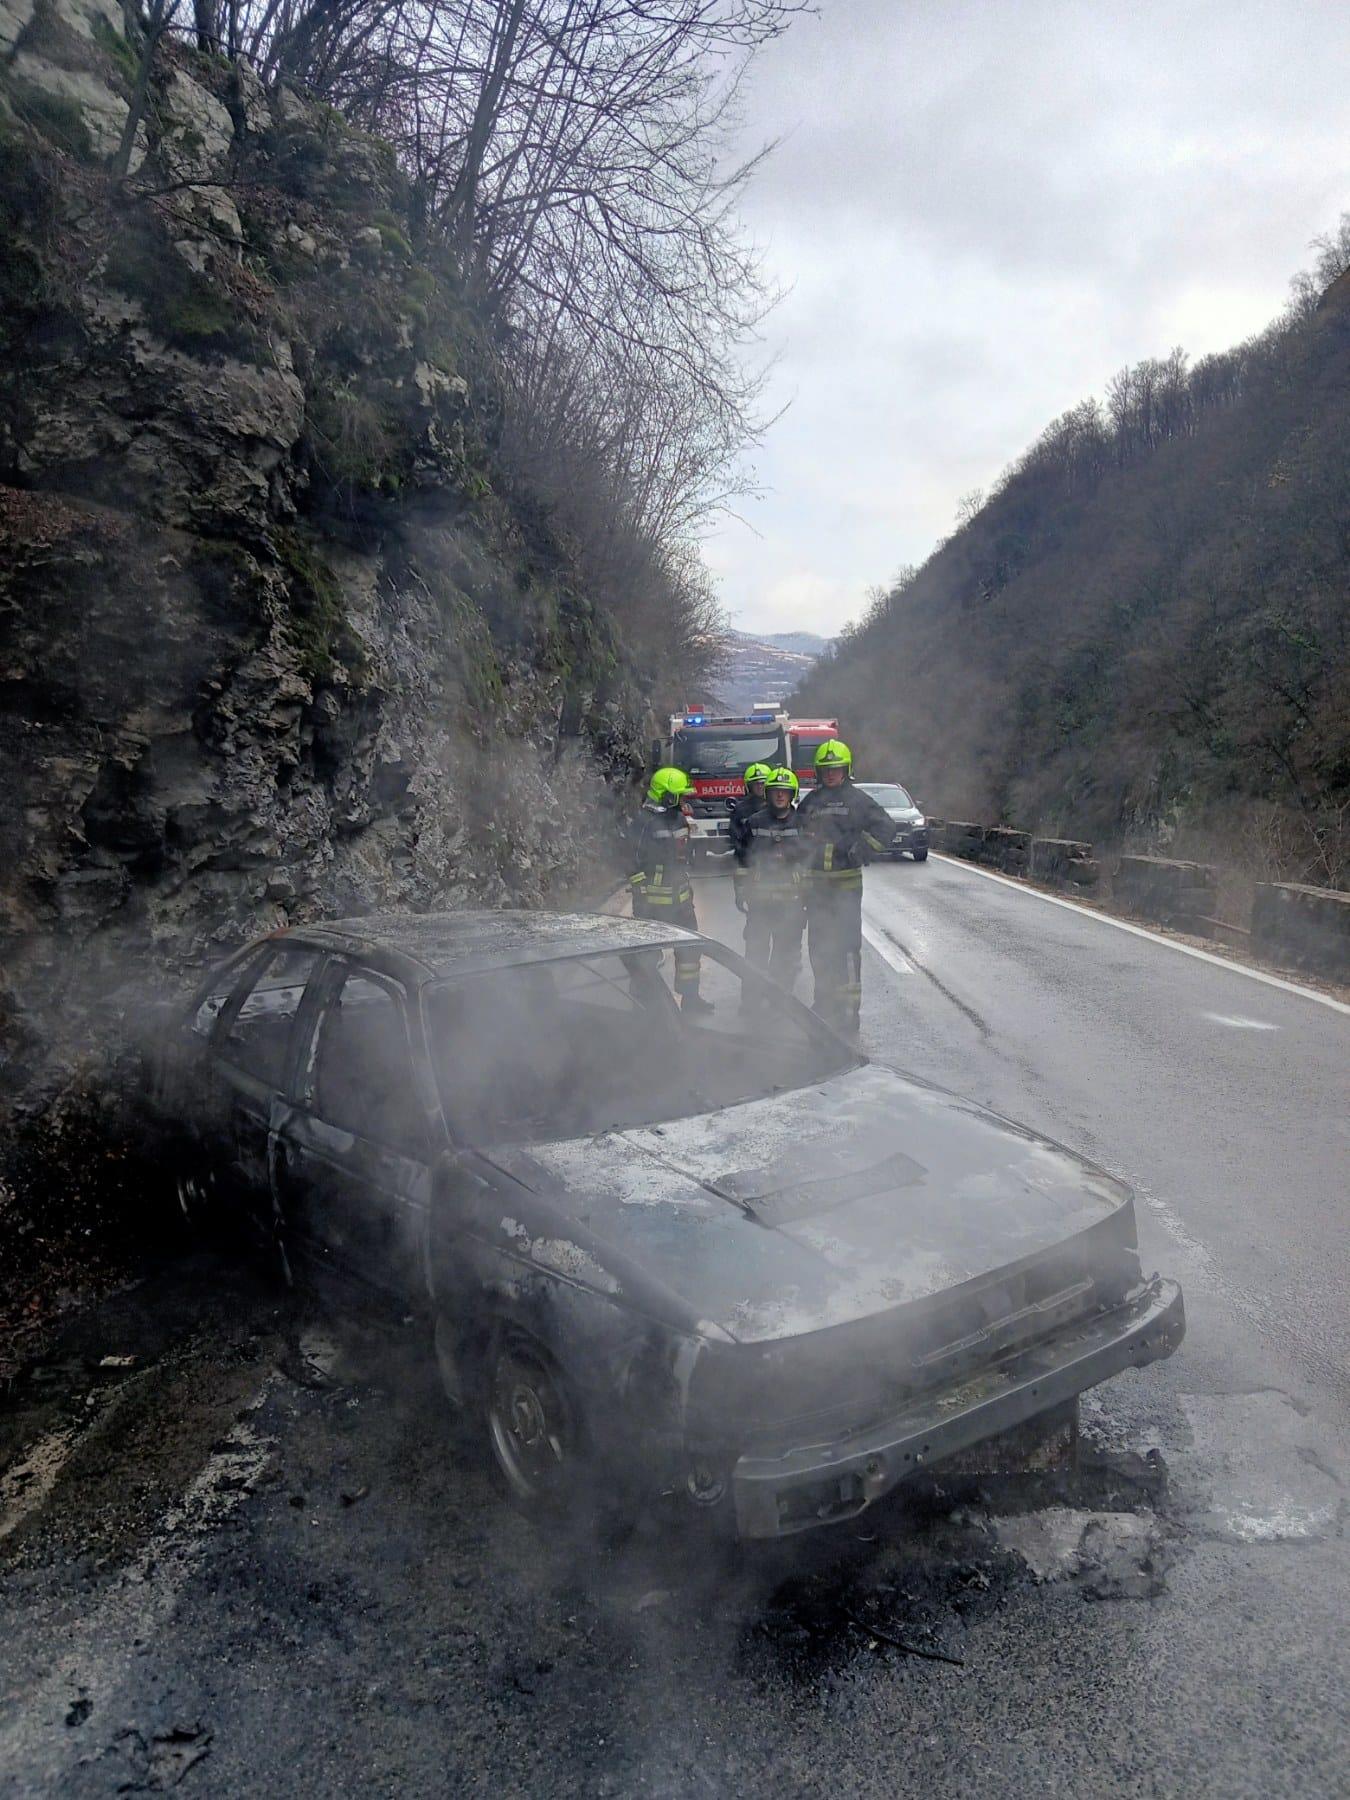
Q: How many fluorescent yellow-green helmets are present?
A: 4